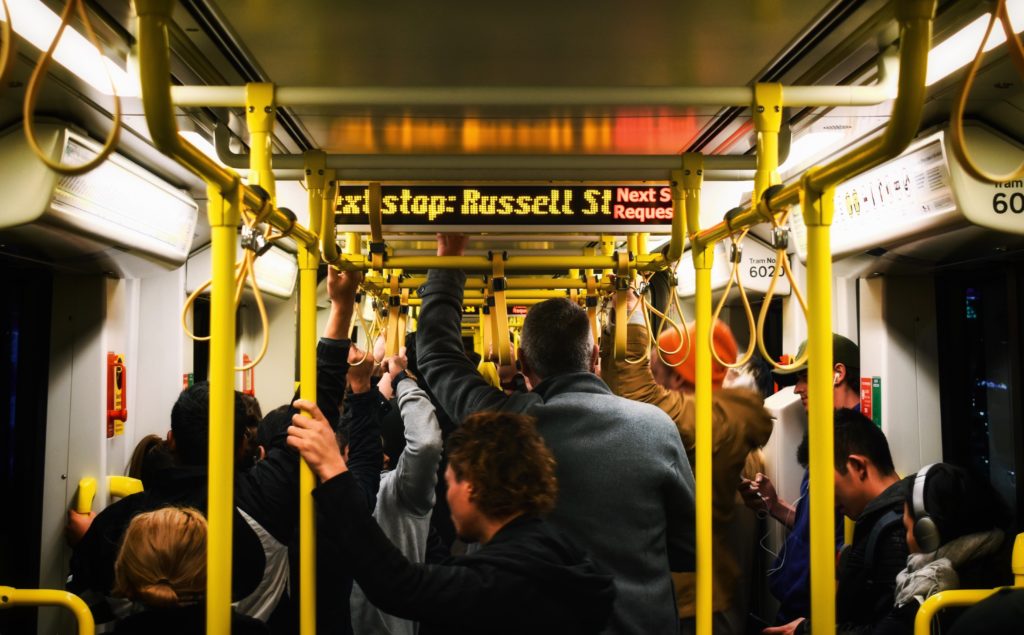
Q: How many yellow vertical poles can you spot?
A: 4